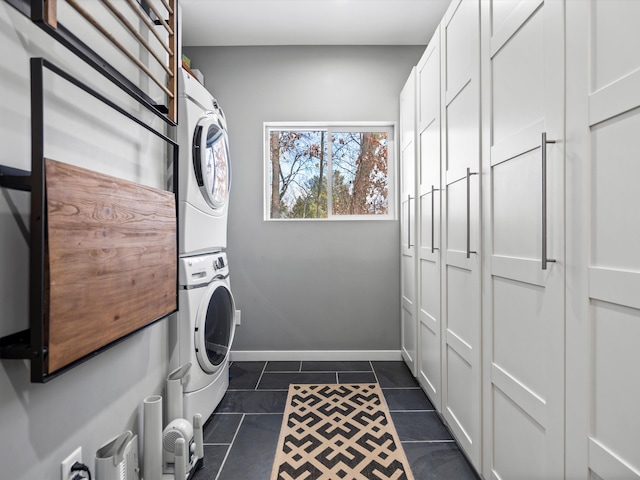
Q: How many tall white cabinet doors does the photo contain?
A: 5